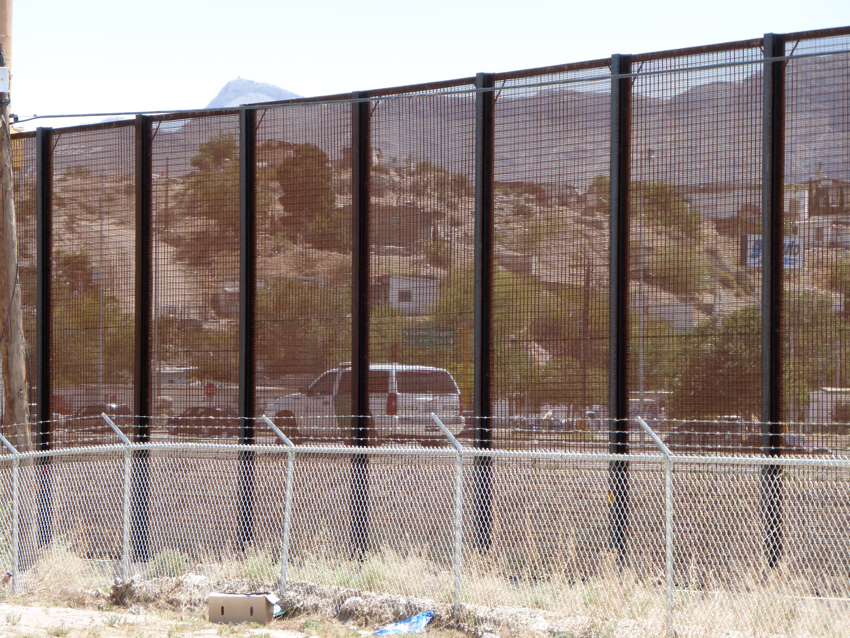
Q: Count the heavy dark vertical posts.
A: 7